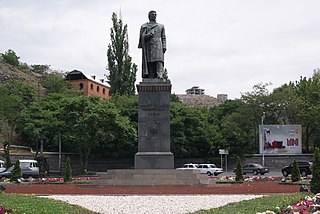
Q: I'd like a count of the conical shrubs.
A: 5